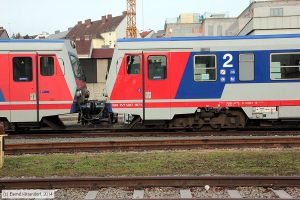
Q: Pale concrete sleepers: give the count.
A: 5